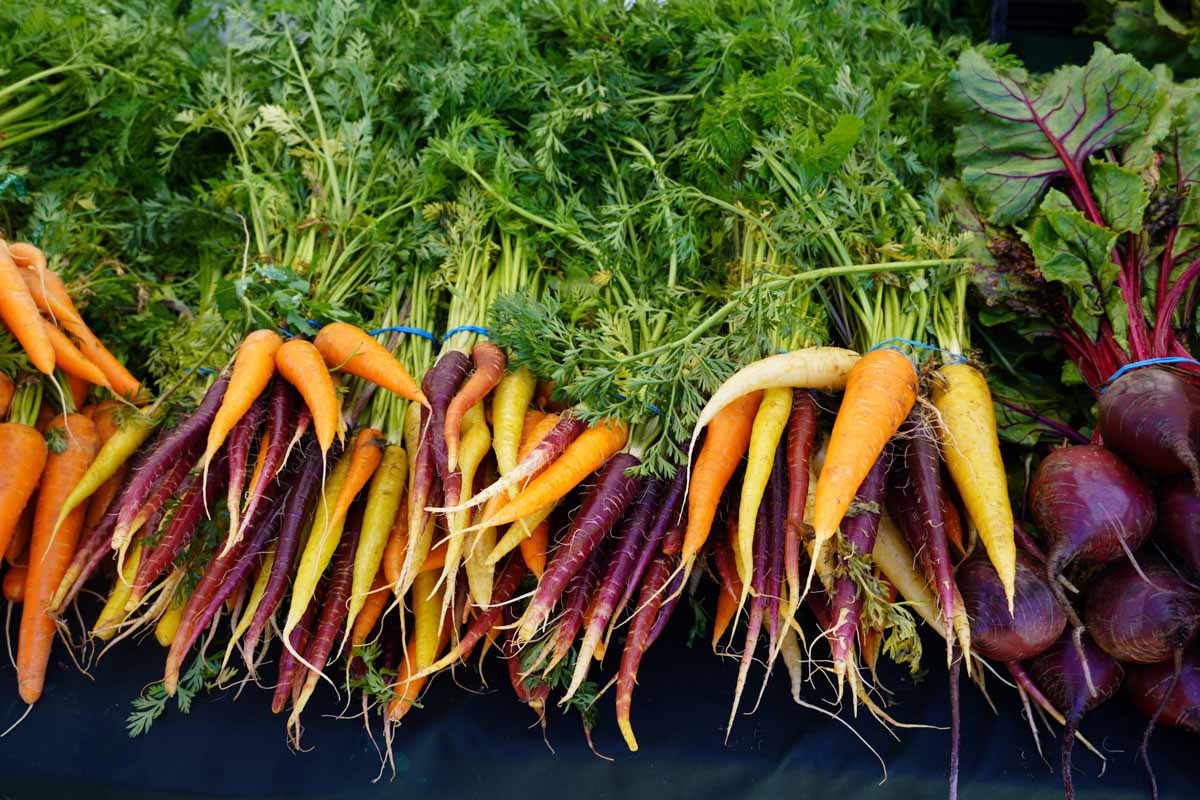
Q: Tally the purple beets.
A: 7